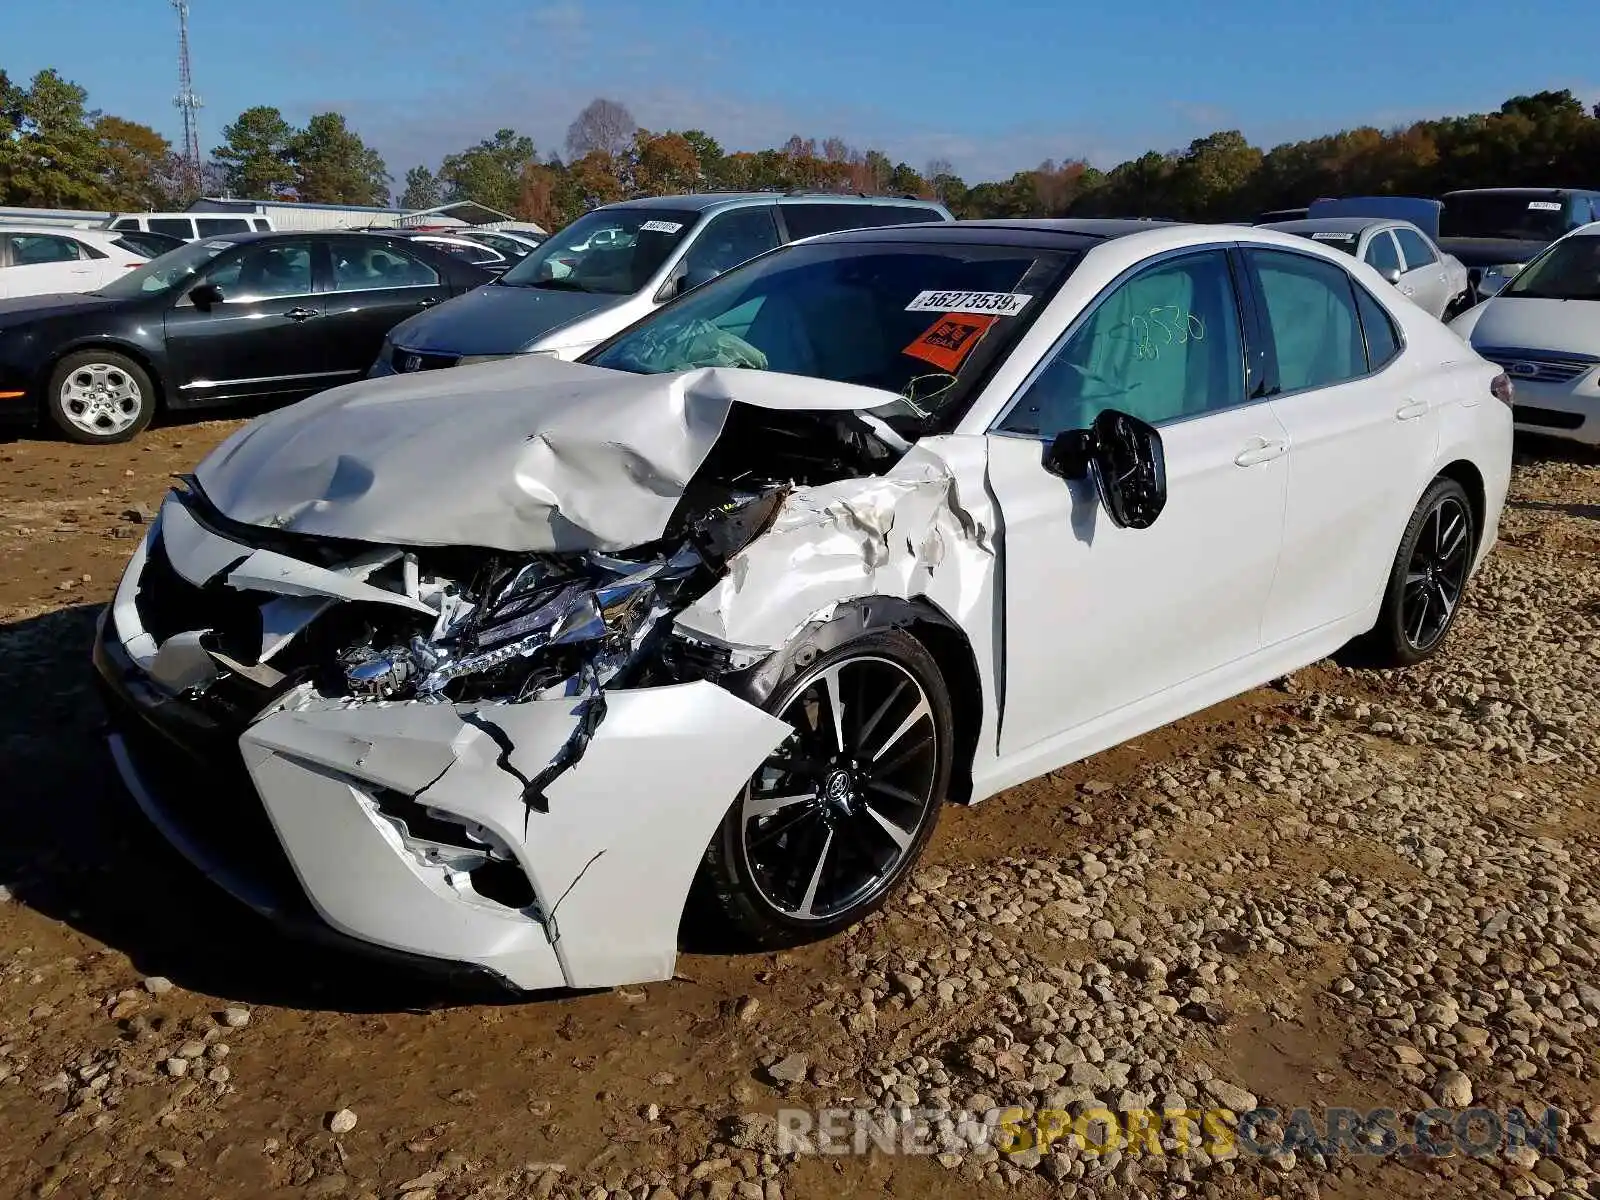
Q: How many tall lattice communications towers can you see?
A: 1